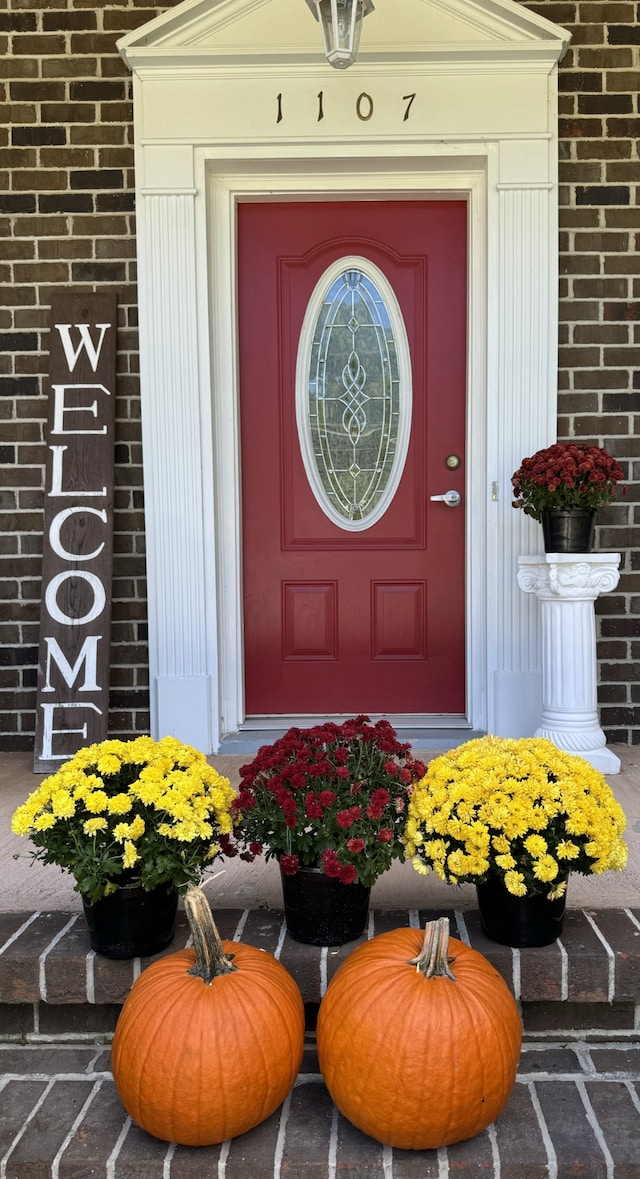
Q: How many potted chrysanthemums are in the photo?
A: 4